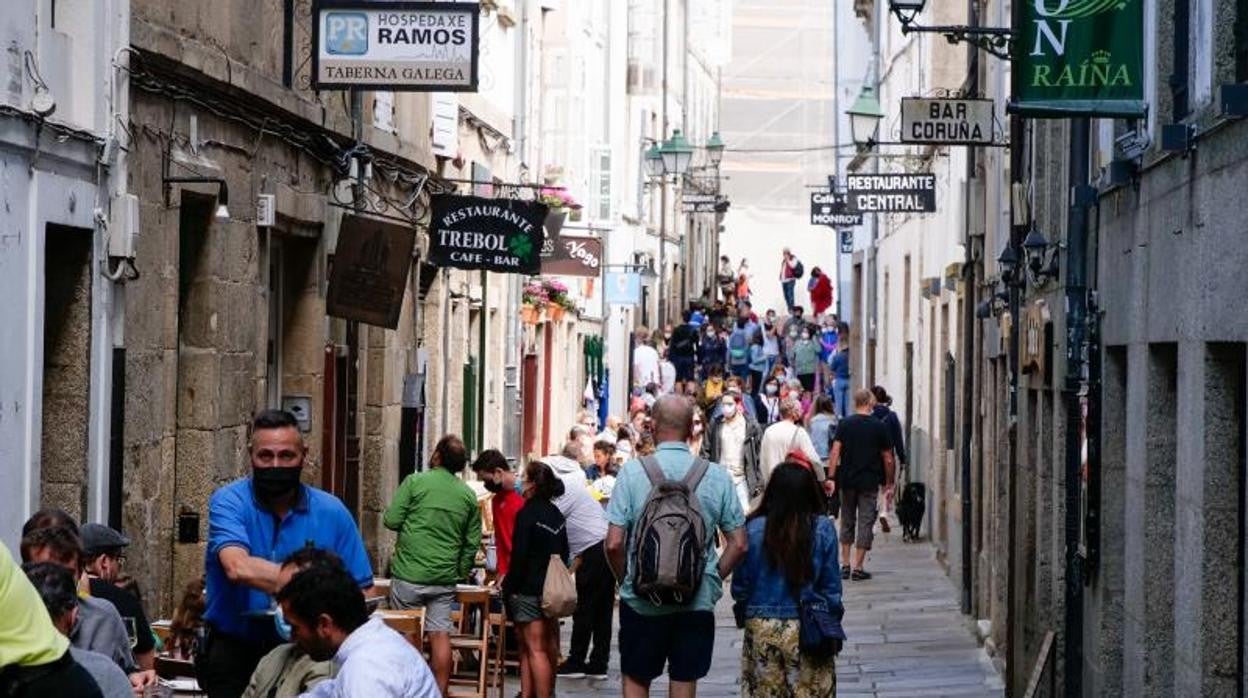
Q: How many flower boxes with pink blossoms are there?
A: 3